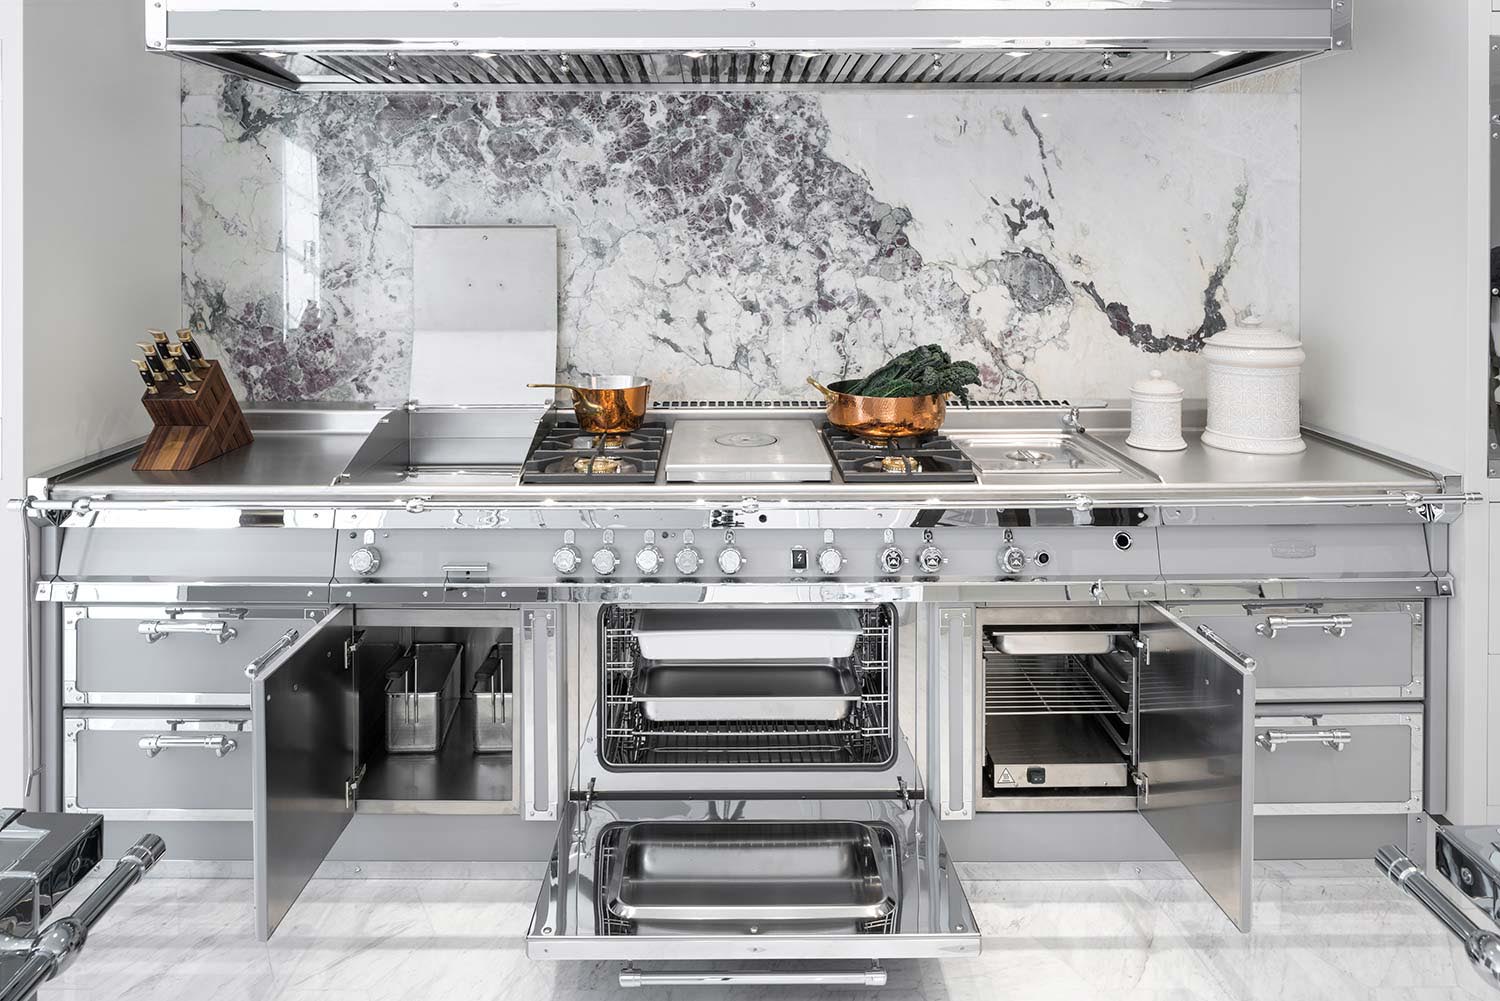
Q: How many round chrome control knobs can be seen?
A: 10